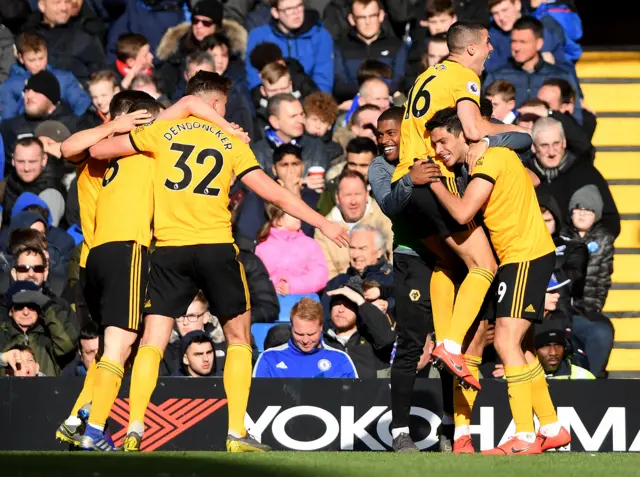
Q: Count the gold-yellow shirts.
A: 5